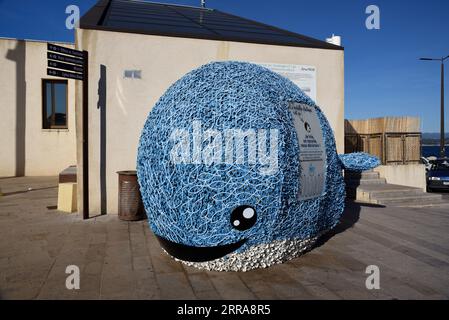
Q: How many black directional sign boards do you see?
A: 4